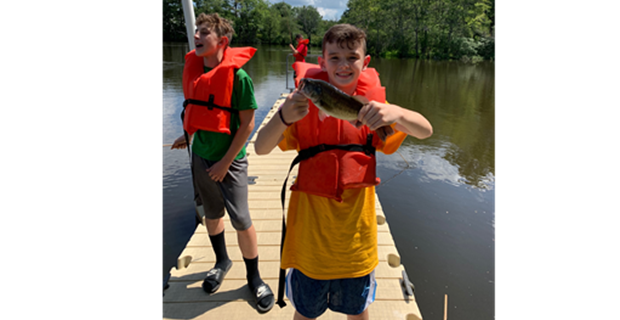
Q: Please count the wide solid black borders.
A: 2